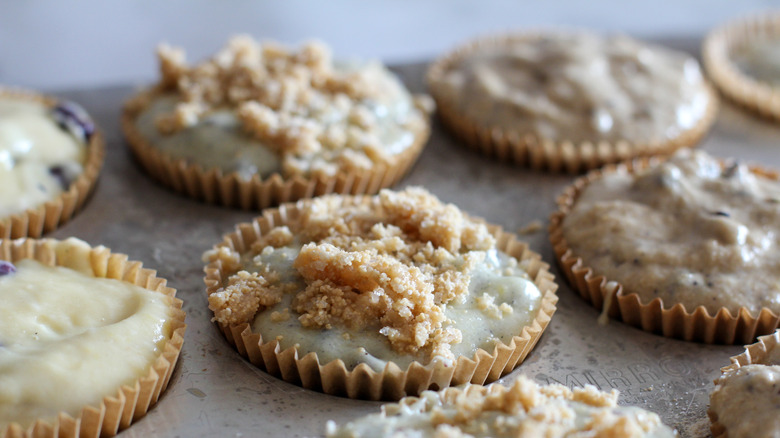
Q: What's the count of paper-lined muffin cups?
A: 9